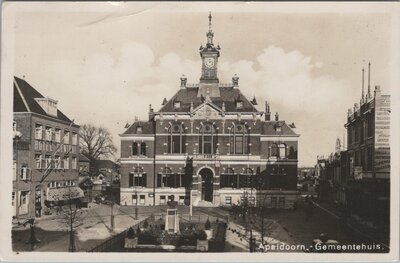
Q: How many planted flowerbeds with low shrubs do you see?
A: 1